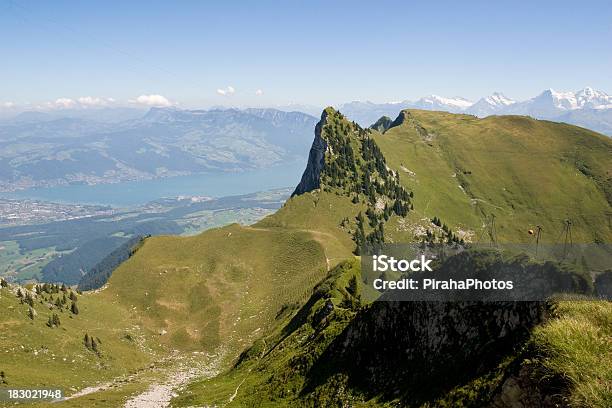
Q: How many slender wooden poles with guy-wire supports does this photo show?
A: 3